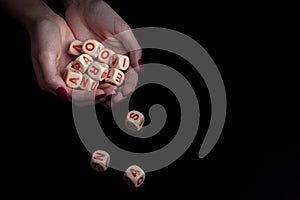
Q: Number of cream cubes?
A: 13